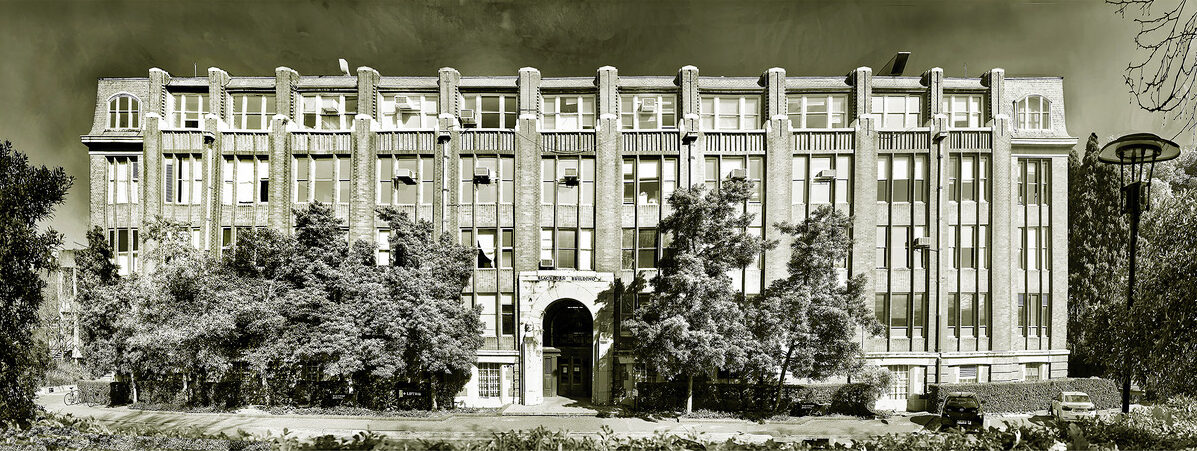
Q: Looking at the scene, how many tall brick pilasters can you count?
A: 12